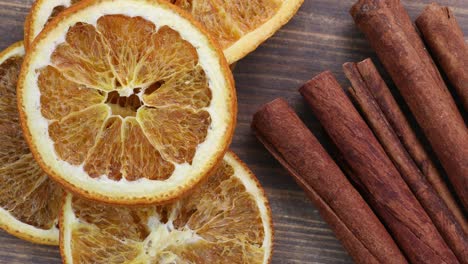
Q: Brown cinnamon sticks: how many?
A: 5